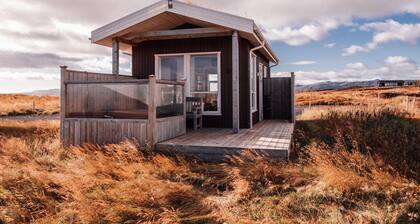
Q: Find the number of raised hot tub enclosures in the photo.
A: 1